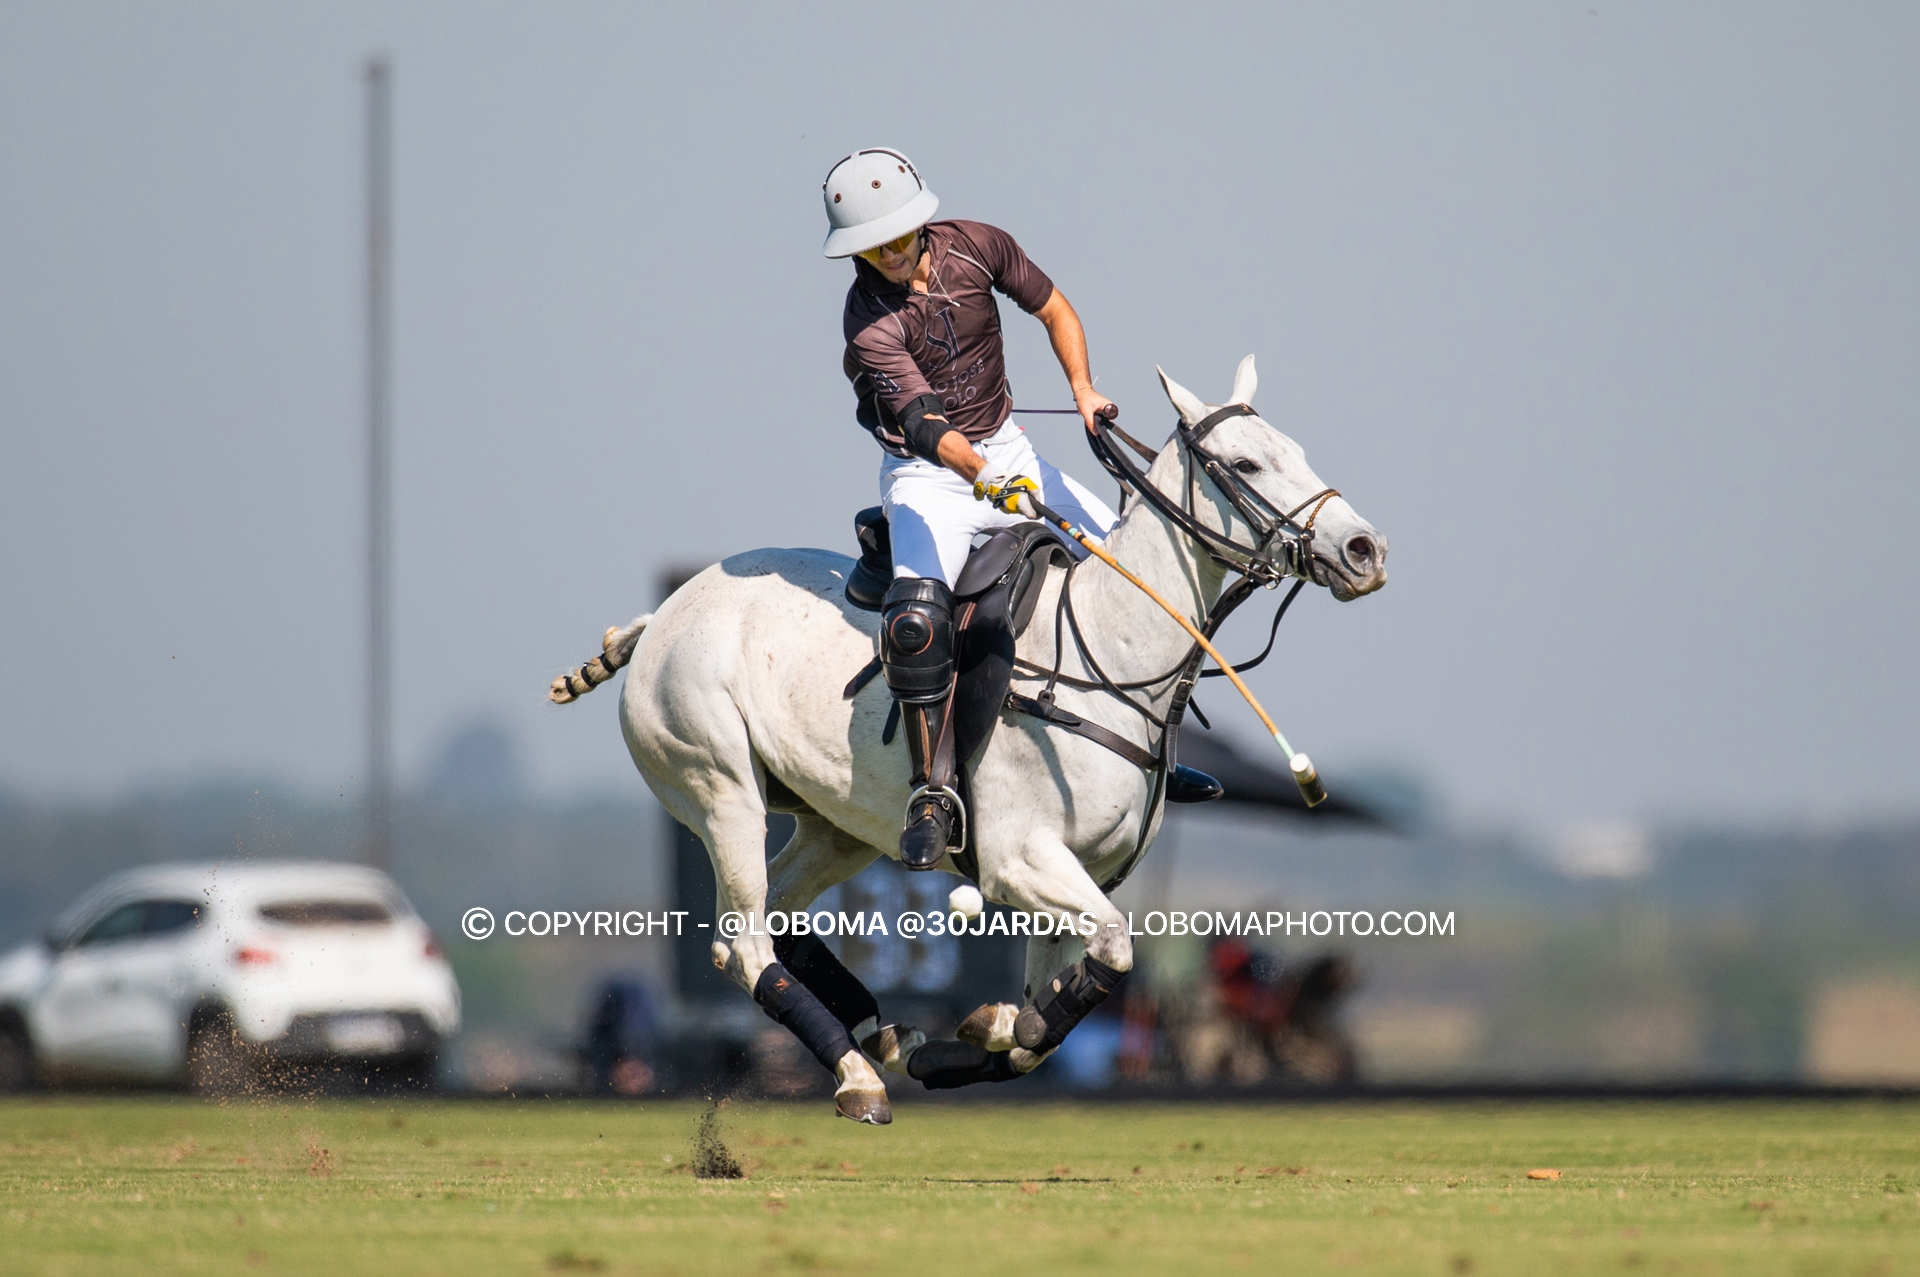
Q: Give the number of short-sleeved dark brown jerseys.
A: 1